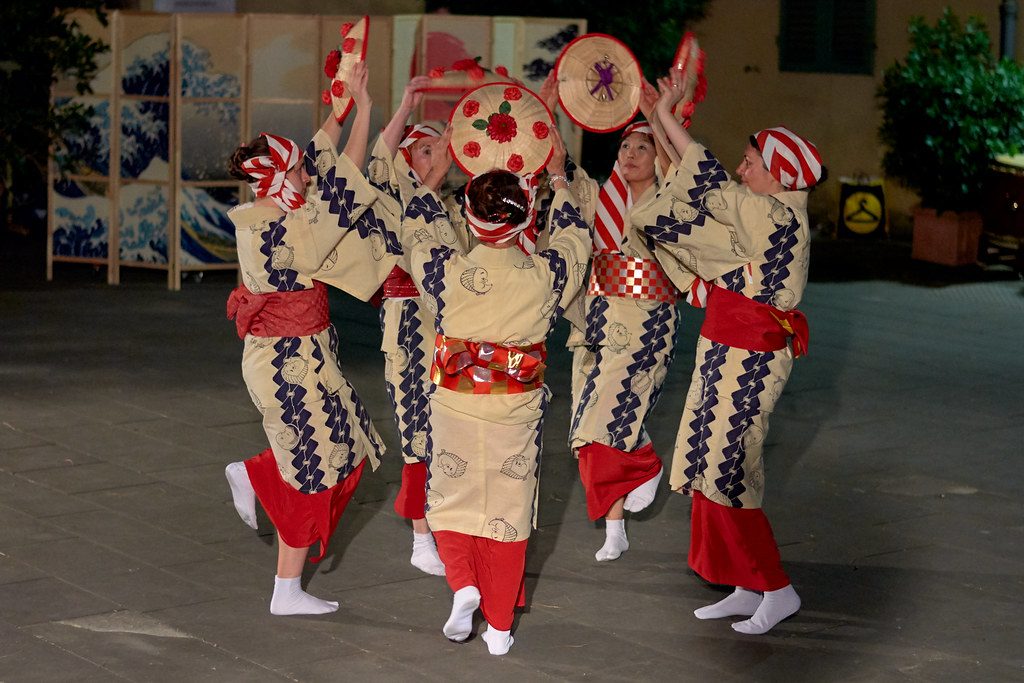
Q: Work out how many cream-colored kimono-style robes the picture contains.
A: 5